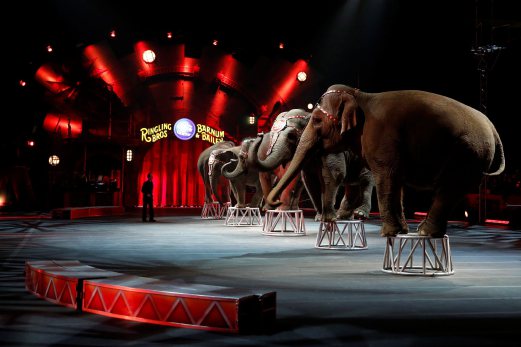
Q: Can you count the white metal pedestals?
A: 5